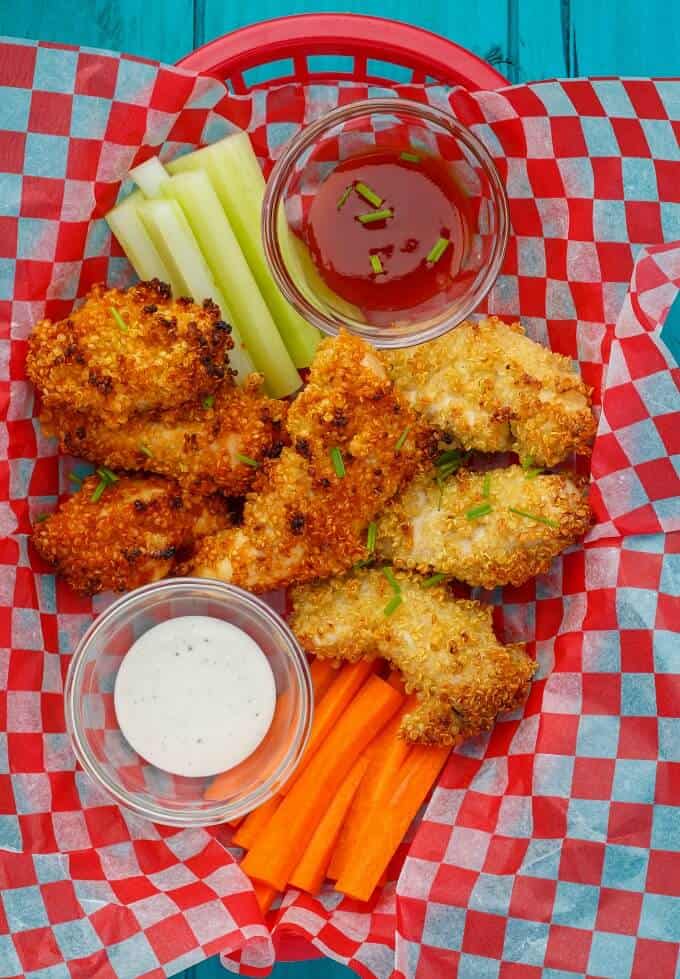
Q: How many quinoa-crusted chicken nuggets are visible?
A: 7